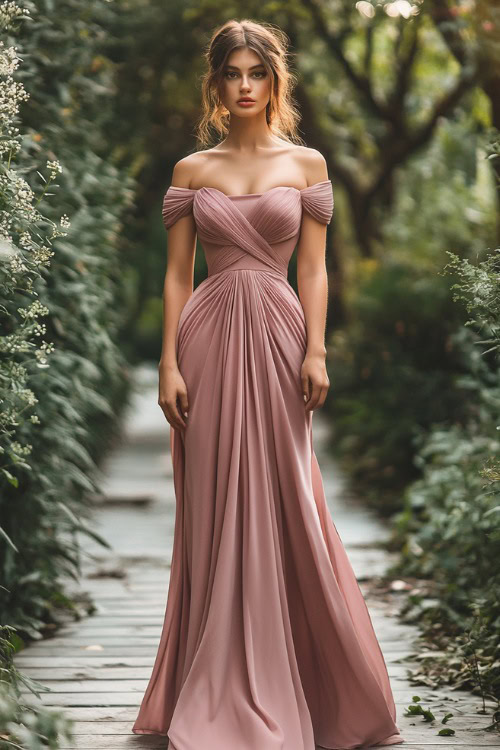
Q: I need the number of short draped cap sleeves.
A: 2